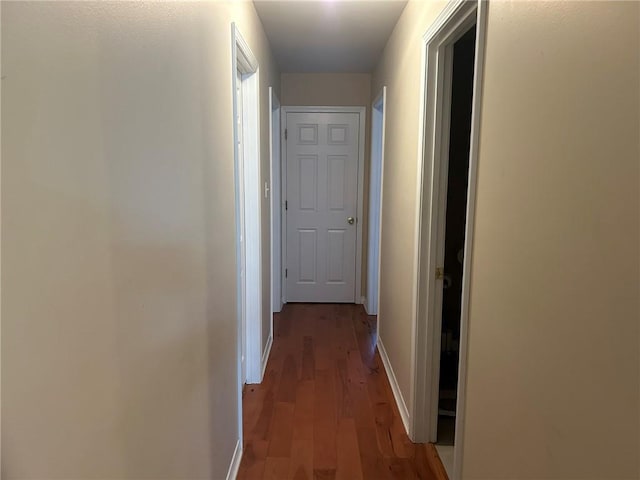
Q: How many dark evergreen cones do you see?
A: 0